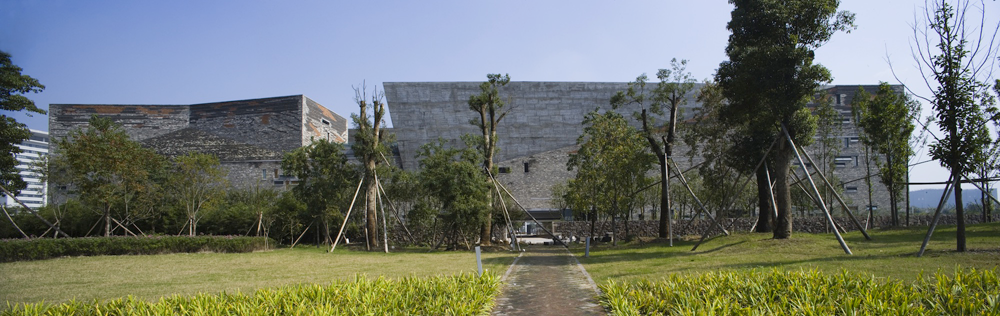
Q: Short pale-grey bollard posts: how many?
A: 2